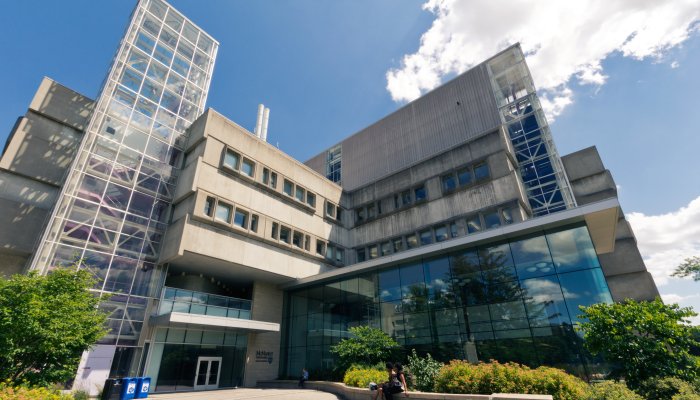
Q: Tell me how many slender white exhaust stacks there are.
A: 2